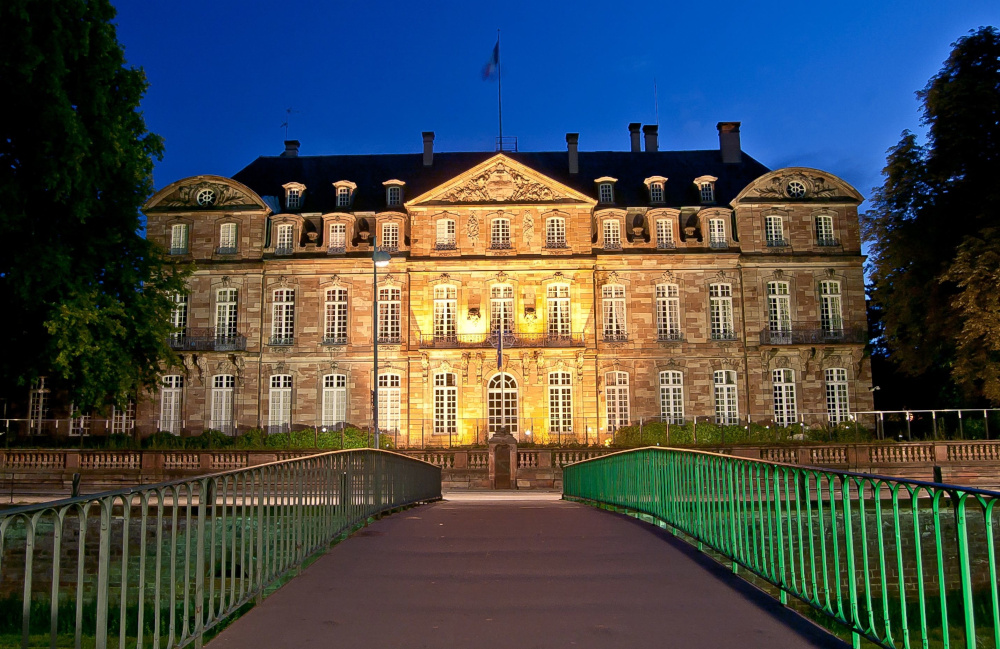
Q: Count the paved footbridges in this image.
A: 1